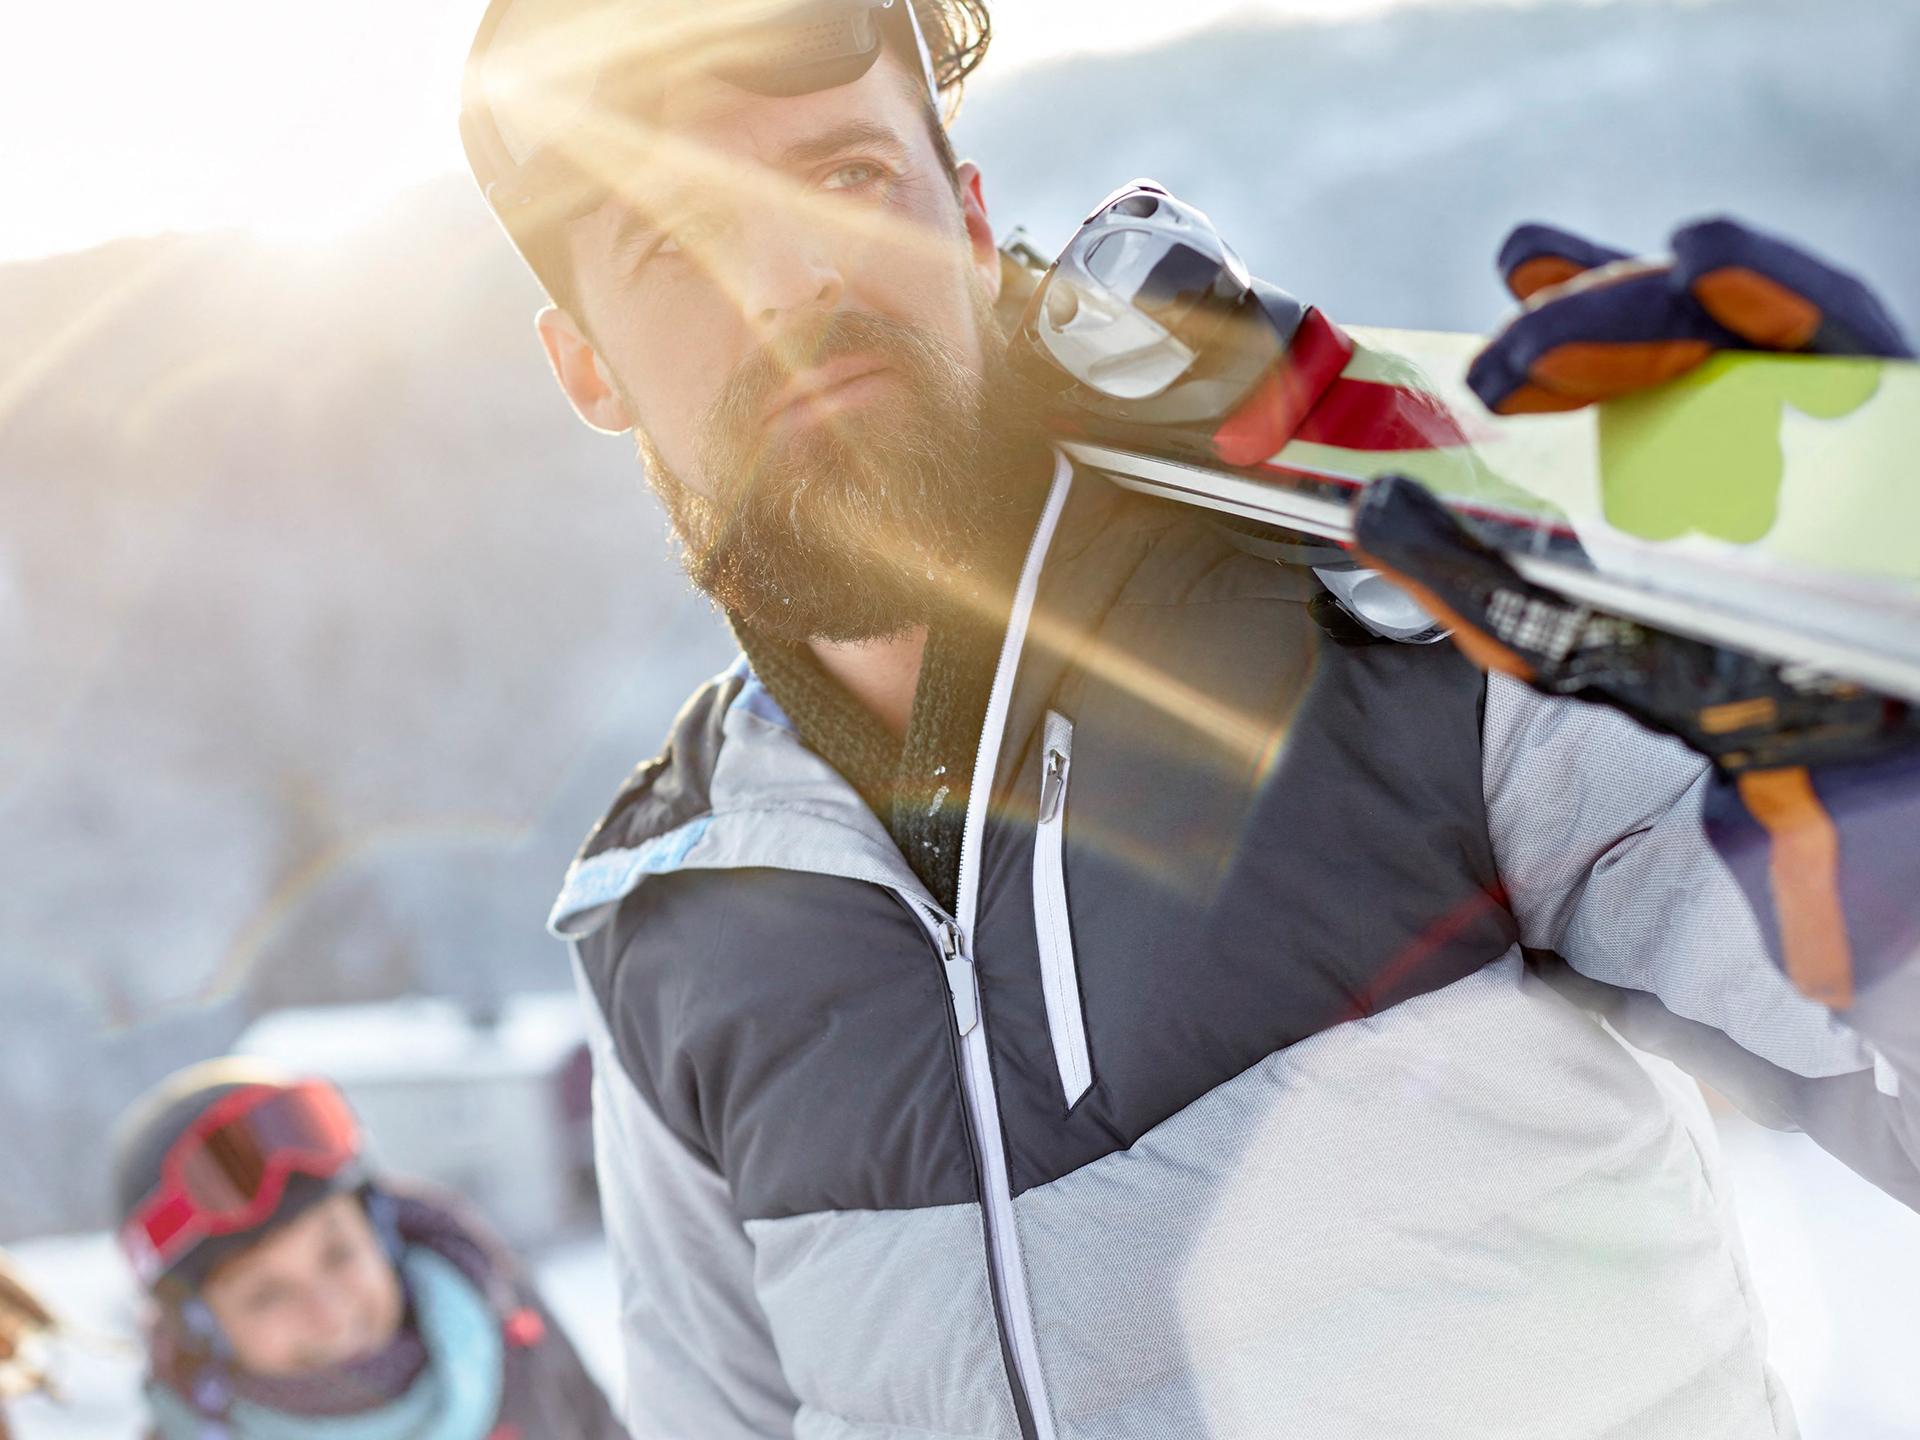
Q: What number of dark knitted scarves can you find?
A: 1